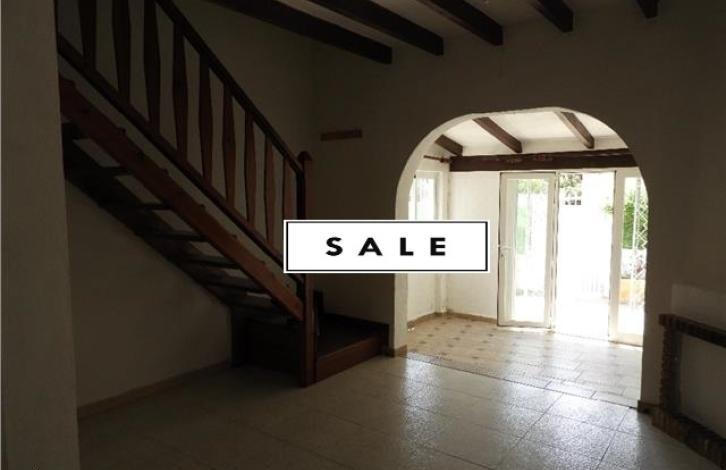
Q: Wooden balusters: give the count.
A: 9